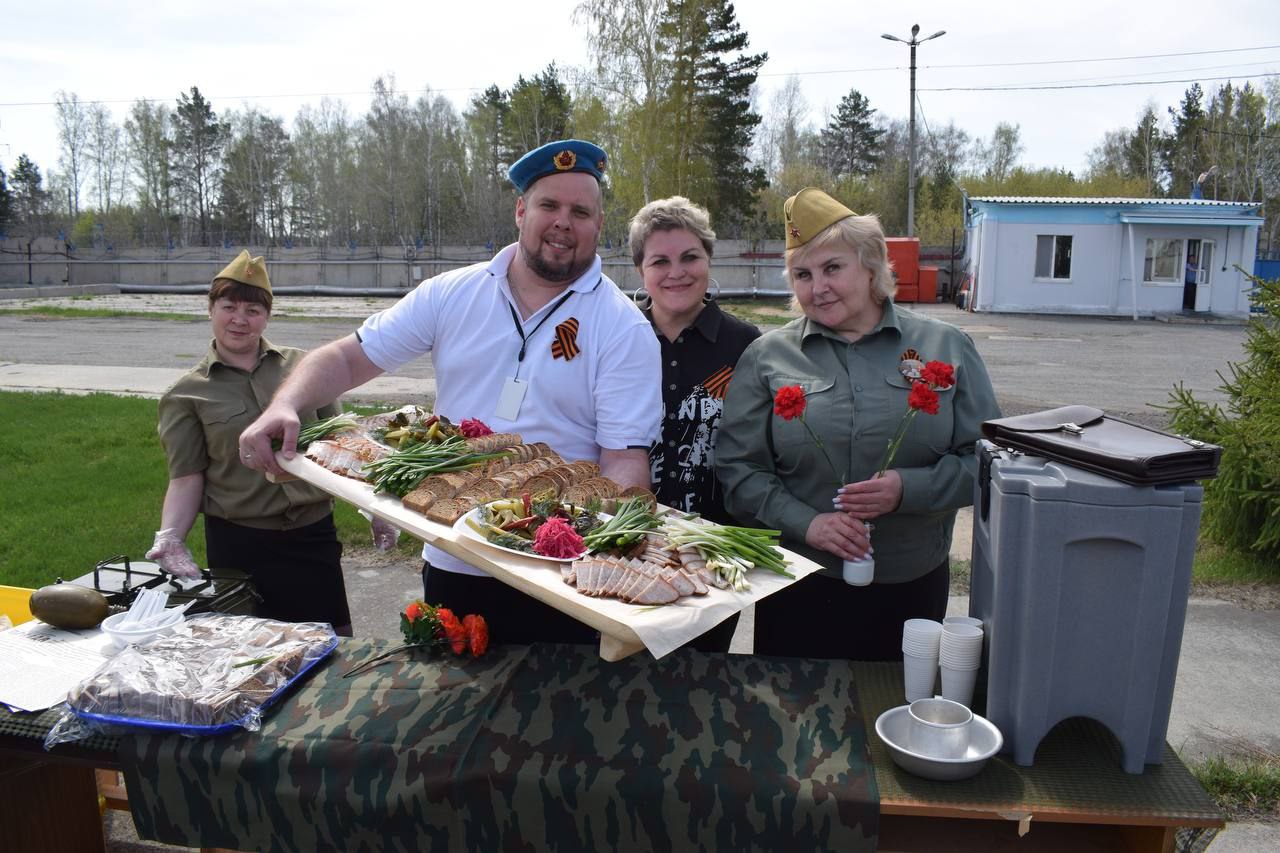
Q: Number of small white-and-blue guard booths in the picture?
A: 1